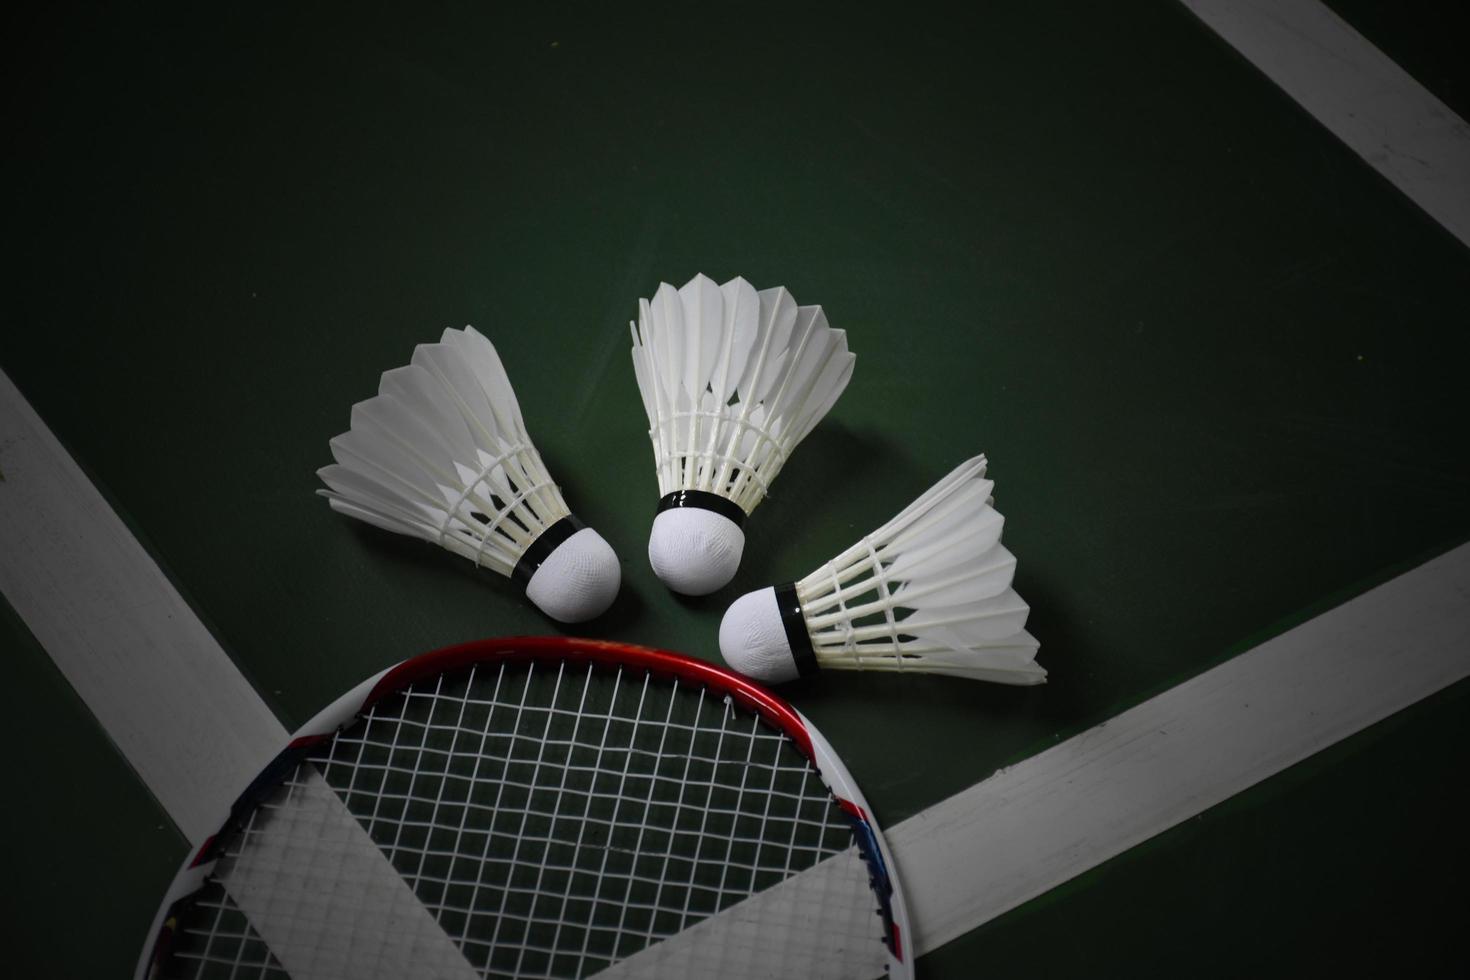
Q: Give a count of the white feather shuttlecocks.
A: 3